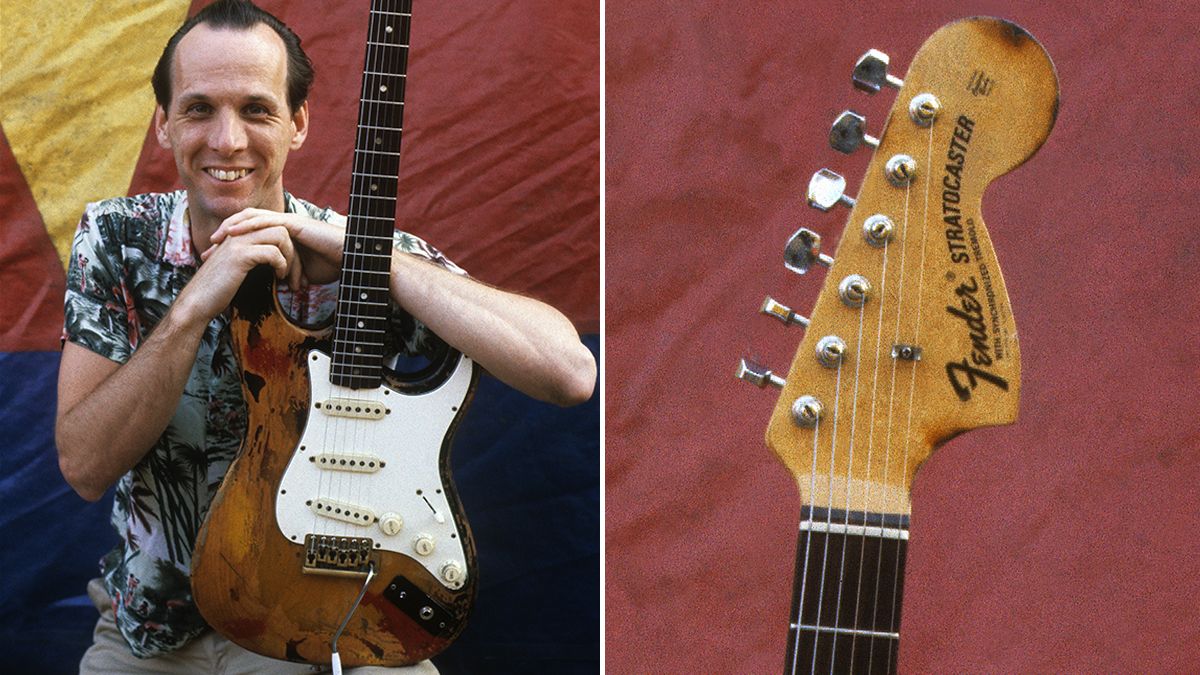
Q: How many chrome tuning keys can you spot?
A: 6